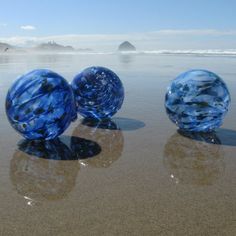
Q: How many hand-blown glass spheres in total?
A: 3